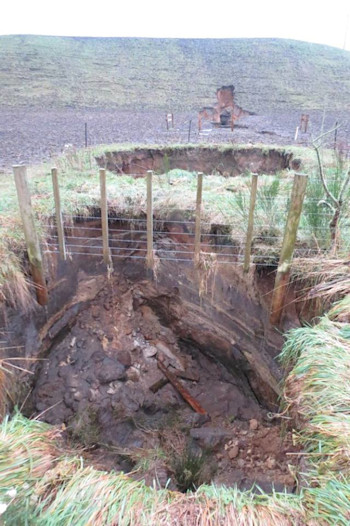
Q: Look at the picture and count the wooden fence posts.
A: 7